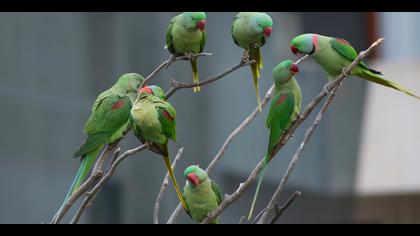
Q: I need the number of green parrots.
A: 7